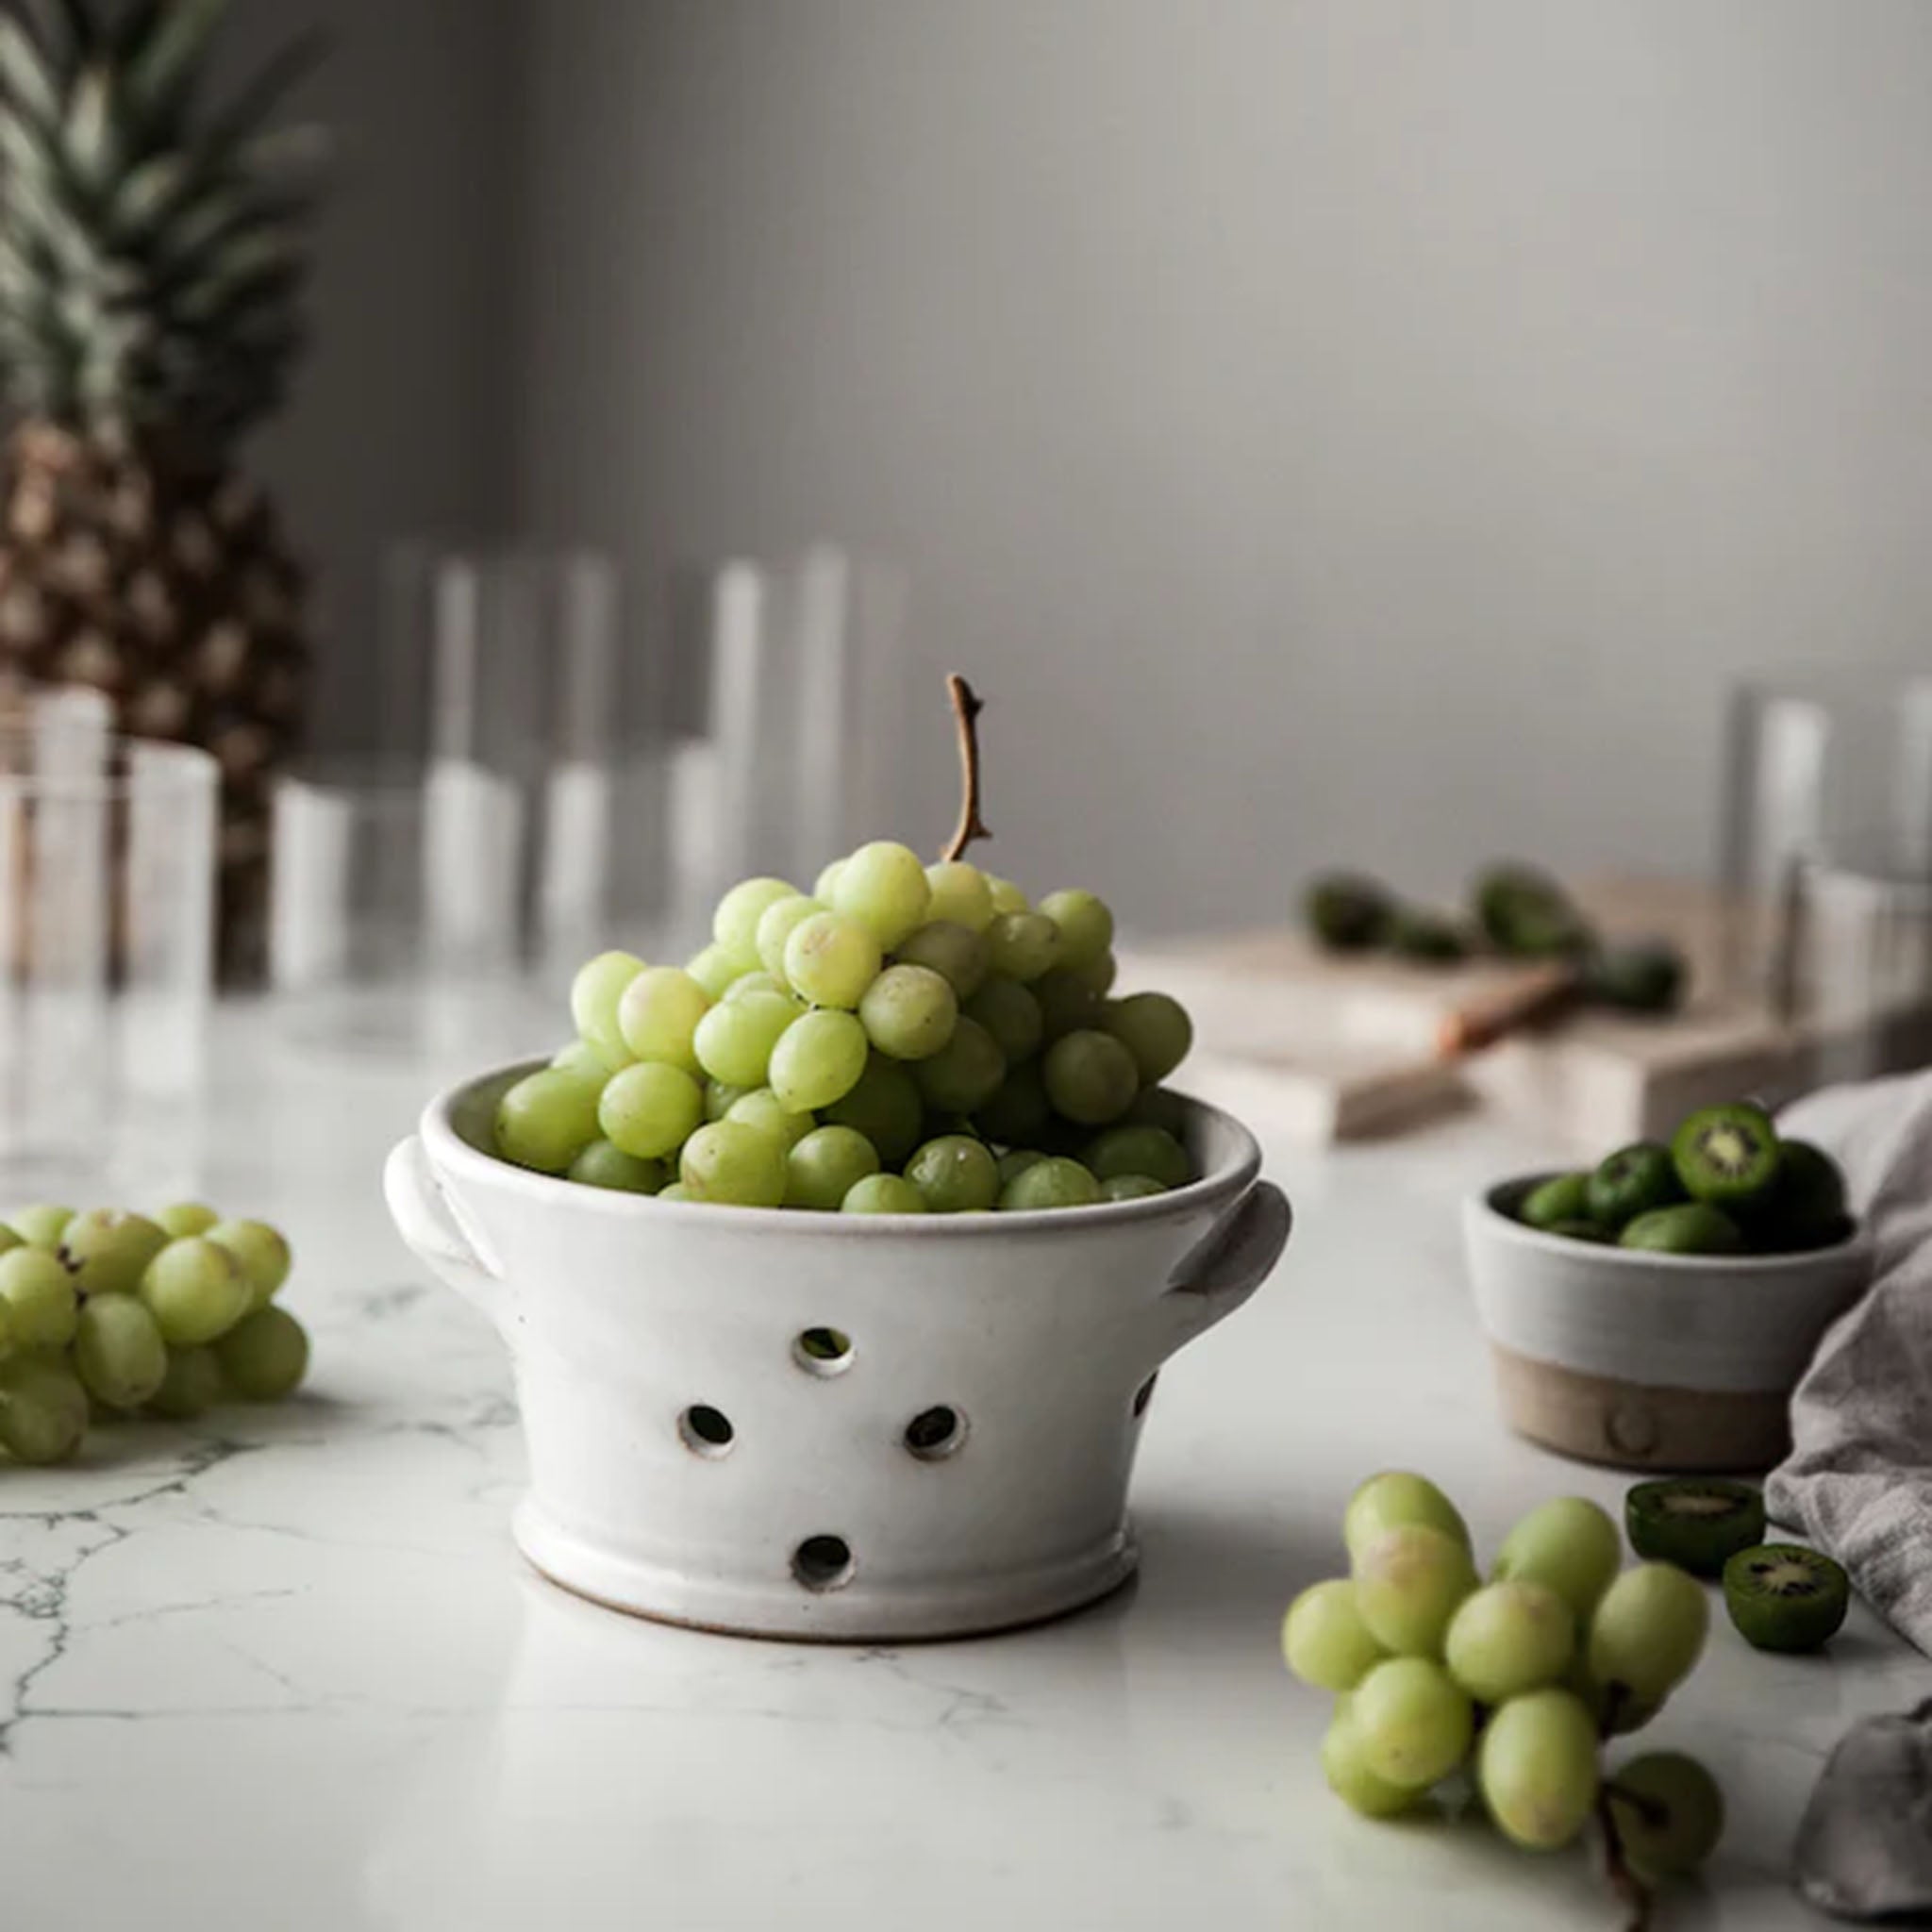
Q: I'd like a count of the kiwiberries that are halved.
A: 3